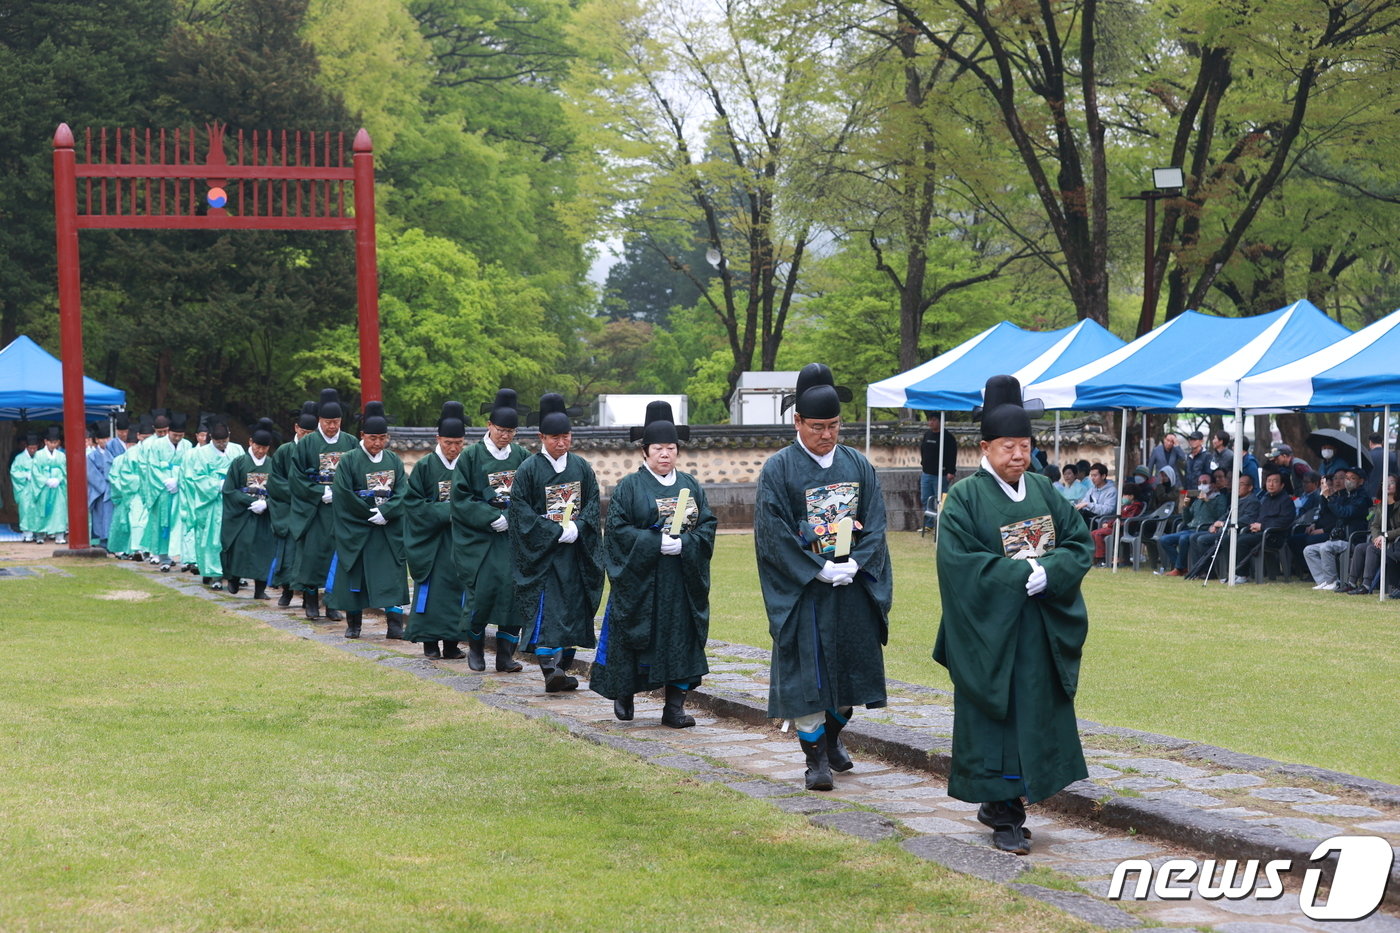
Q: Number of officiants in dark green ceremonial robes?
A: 10